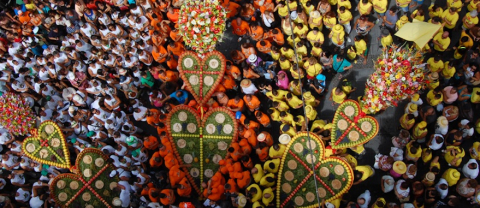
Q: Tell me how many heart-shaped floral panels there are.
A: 6